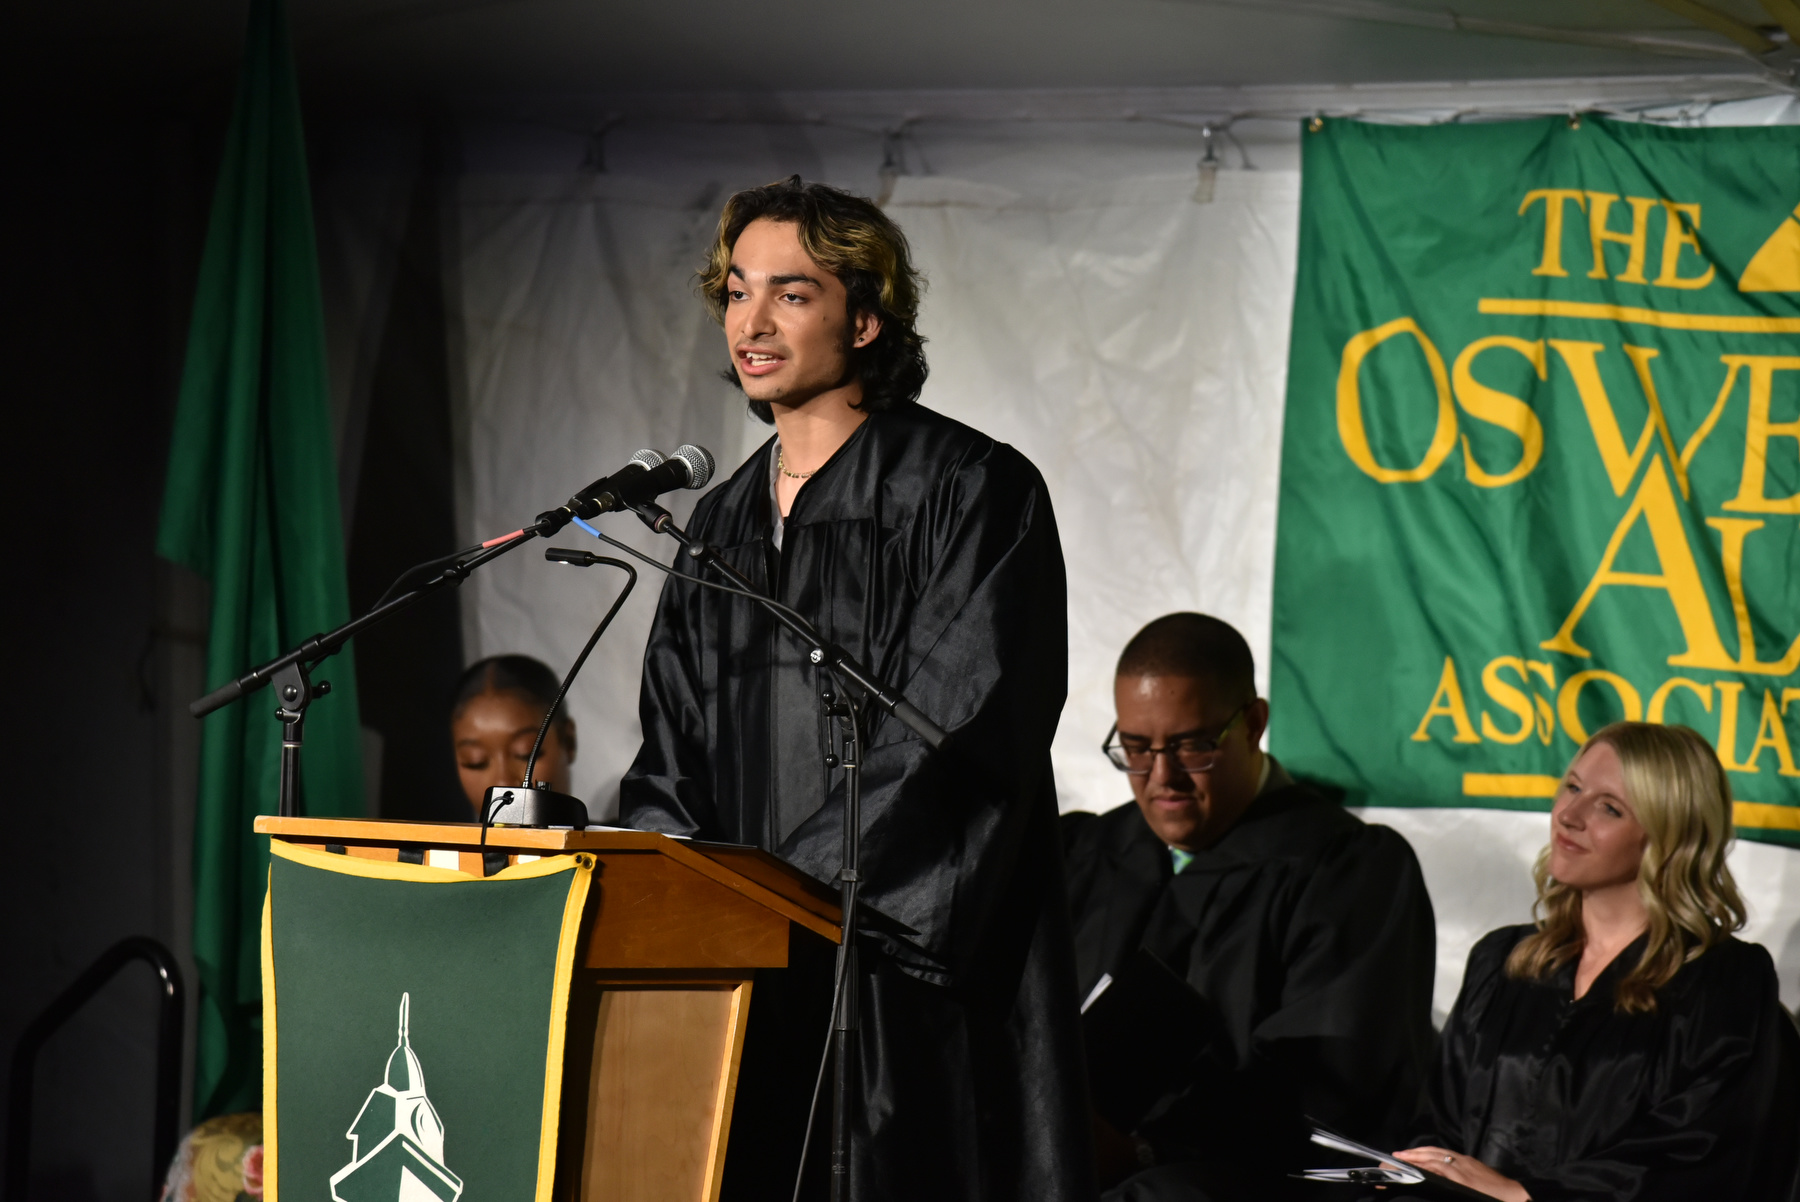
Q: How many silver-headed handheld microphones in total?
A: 2